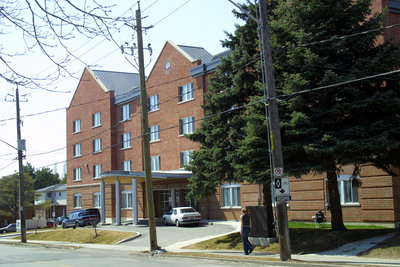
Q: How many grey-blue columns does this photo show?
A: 3